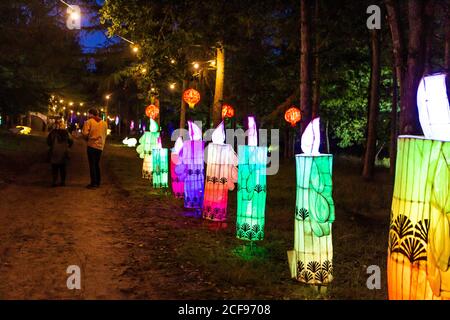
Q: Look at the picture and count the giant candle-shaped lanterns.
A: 8